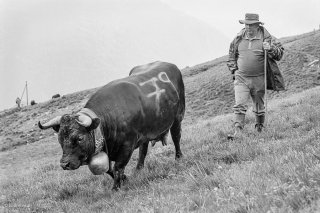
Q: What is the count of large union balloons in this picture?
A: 0